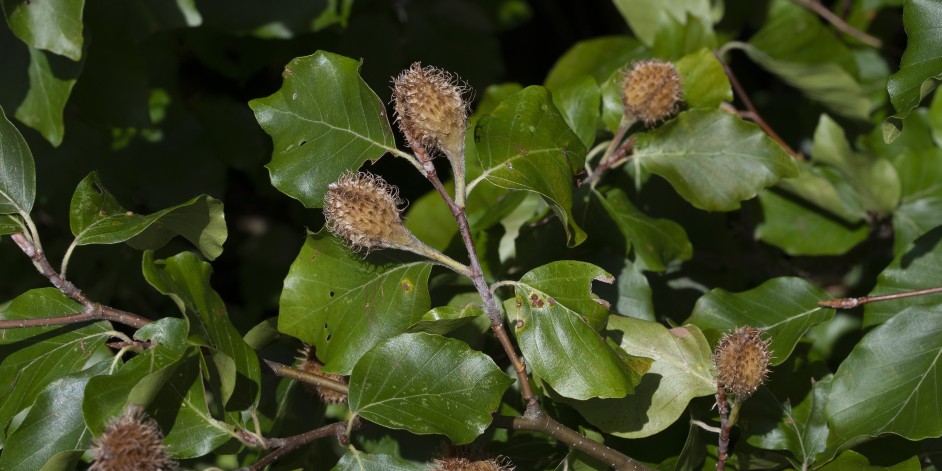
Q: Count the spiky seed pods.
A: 7